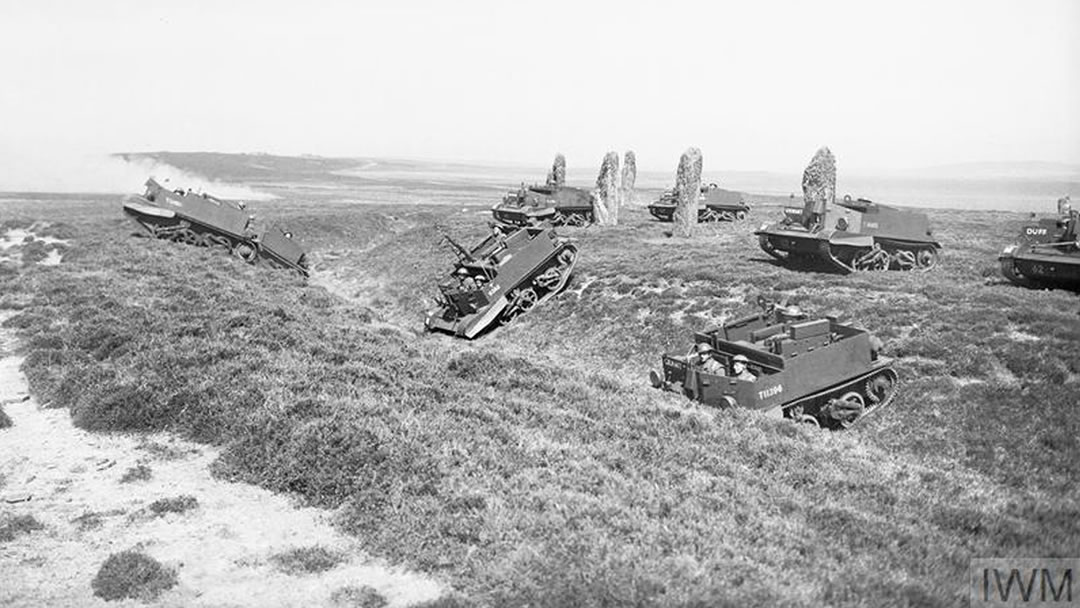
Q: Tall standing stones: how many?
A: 5